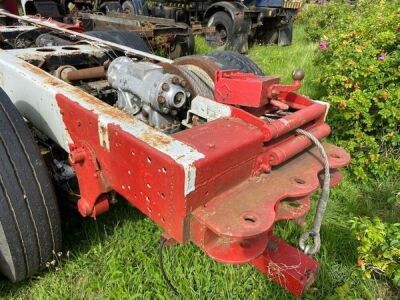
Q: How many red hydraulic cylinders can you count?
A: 2